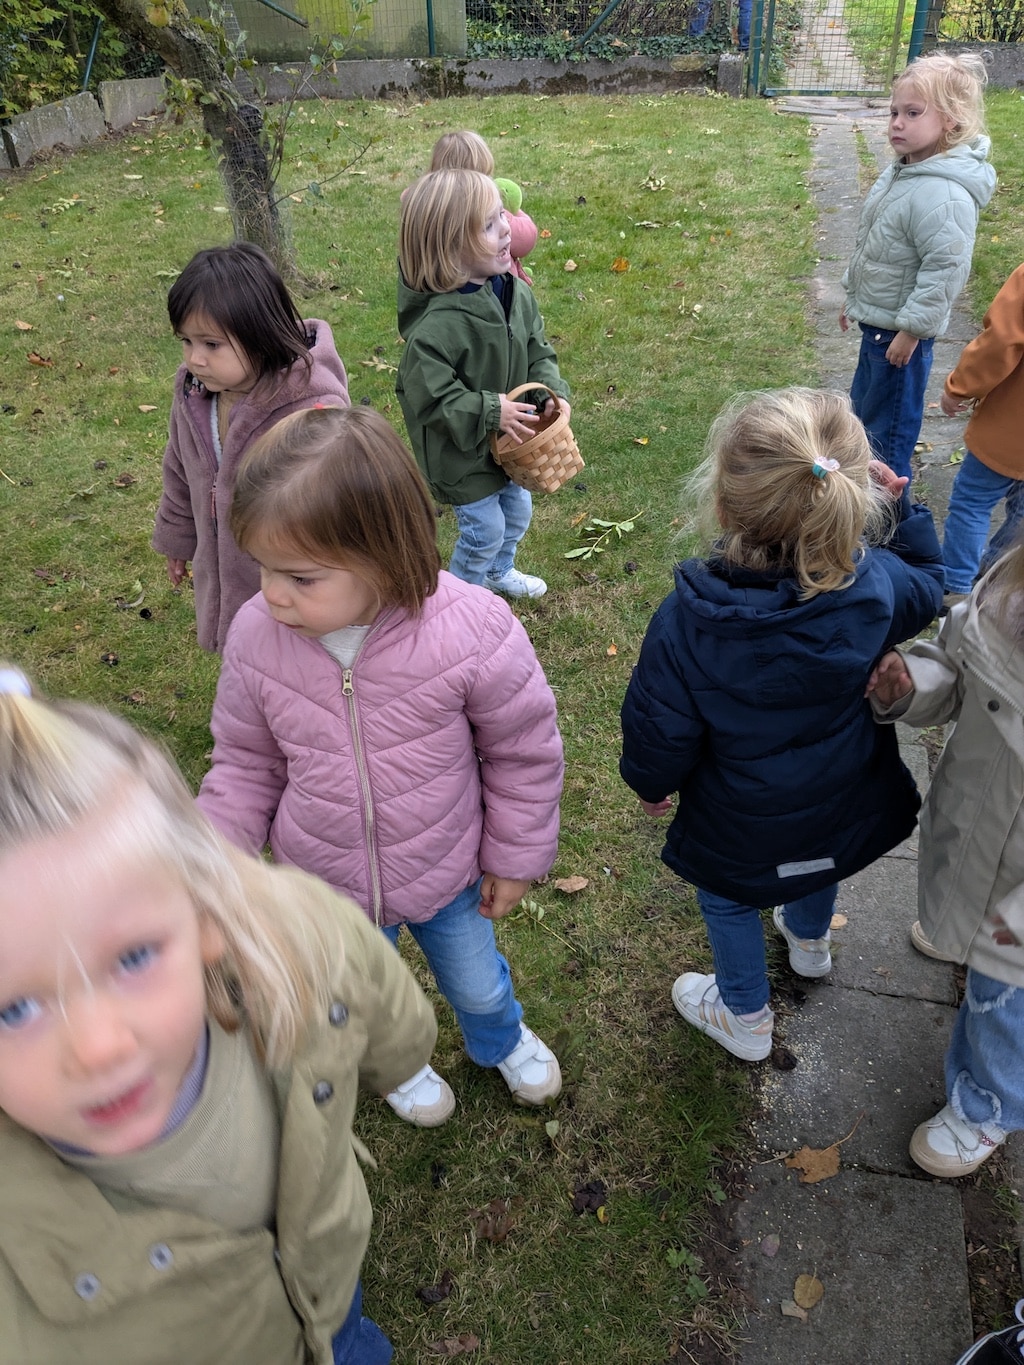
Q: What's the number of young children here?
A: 9